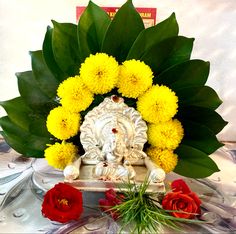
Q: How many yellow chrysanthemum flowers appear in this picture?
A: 8